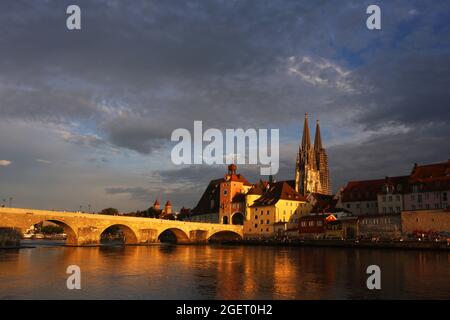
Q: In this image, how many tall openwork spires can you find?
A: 2